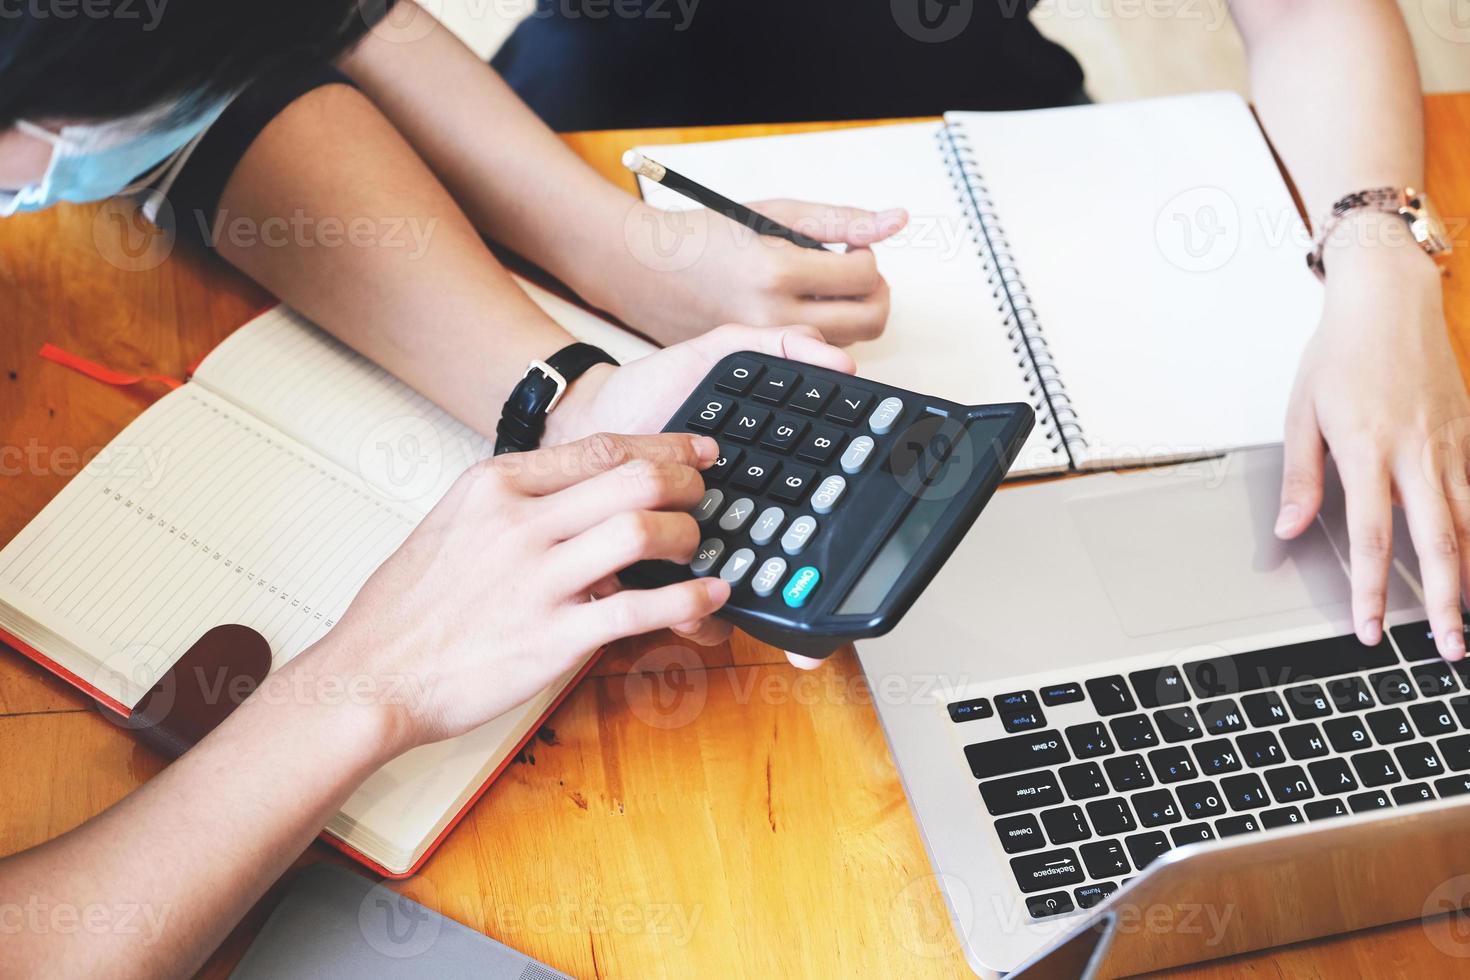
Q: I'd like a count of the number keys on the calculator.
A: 11